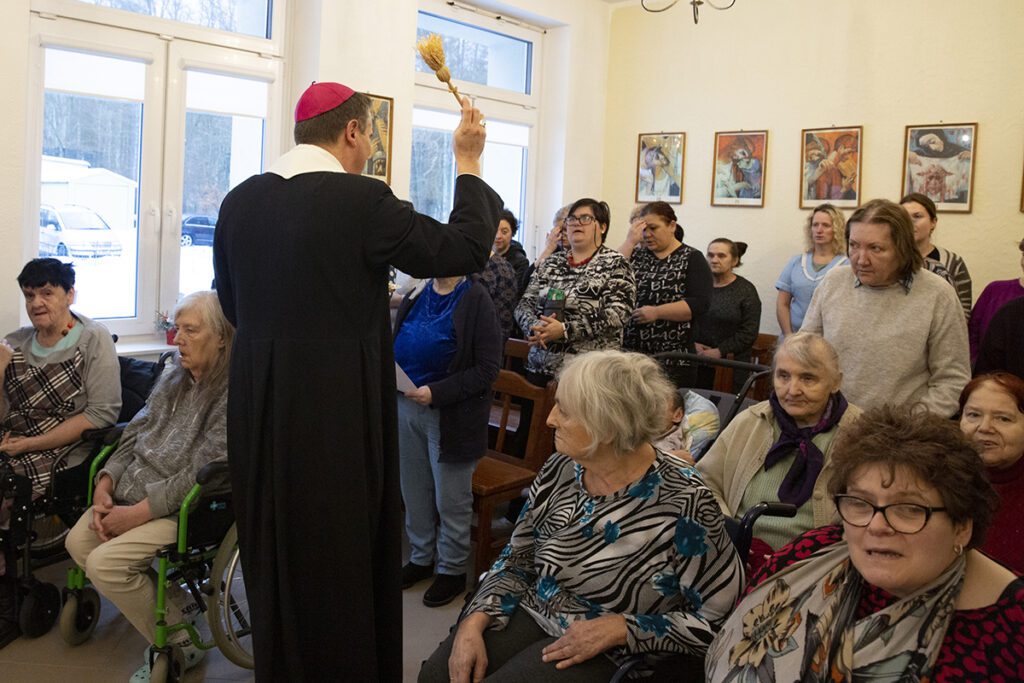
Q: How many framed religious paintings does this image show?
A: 5